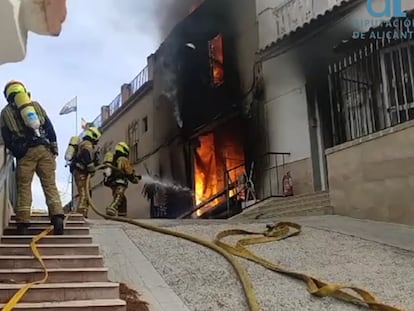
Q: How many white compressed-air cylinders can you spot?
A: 3